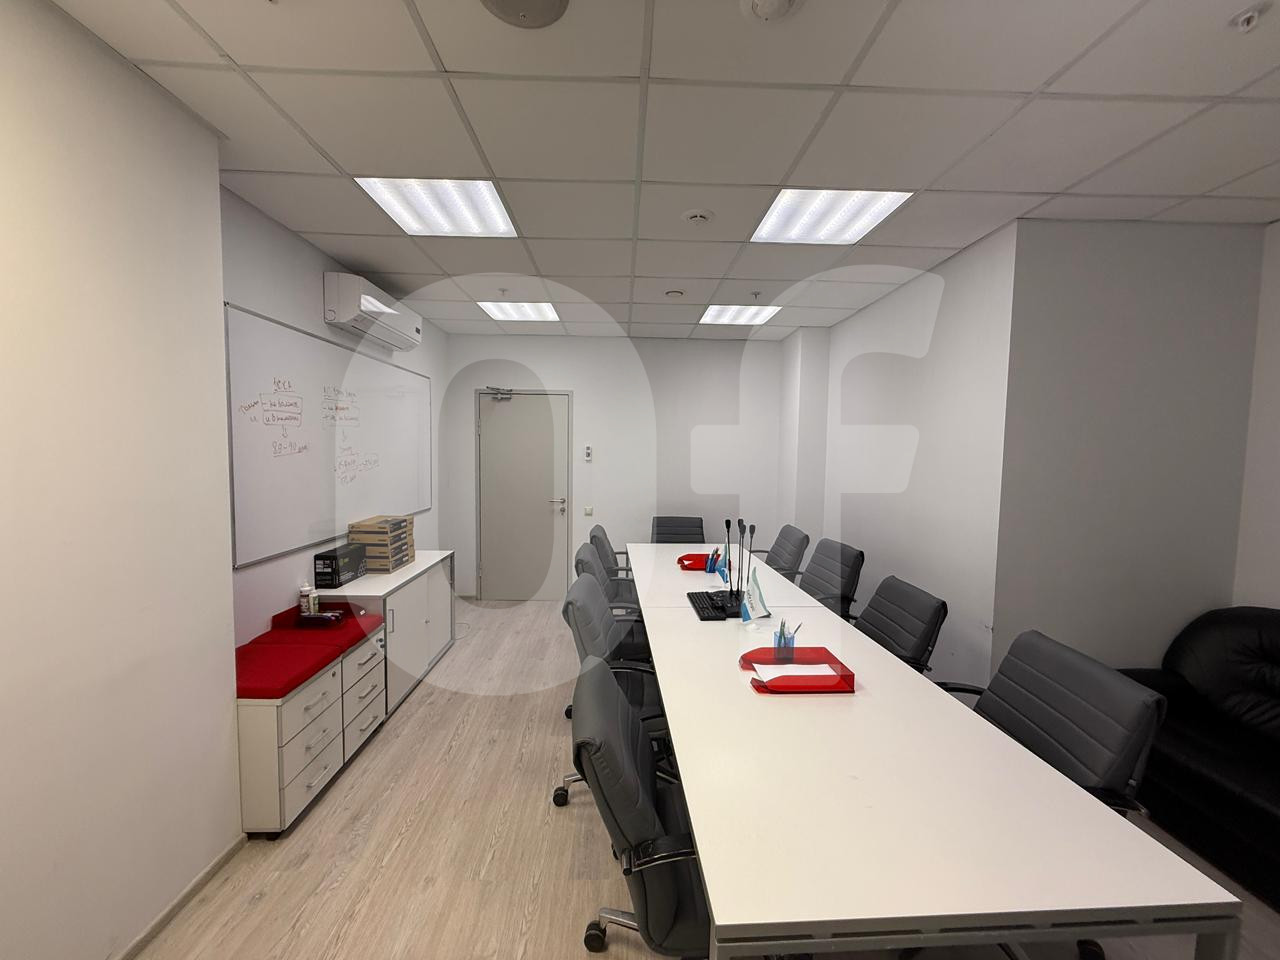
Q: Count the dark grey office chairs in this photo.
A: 9